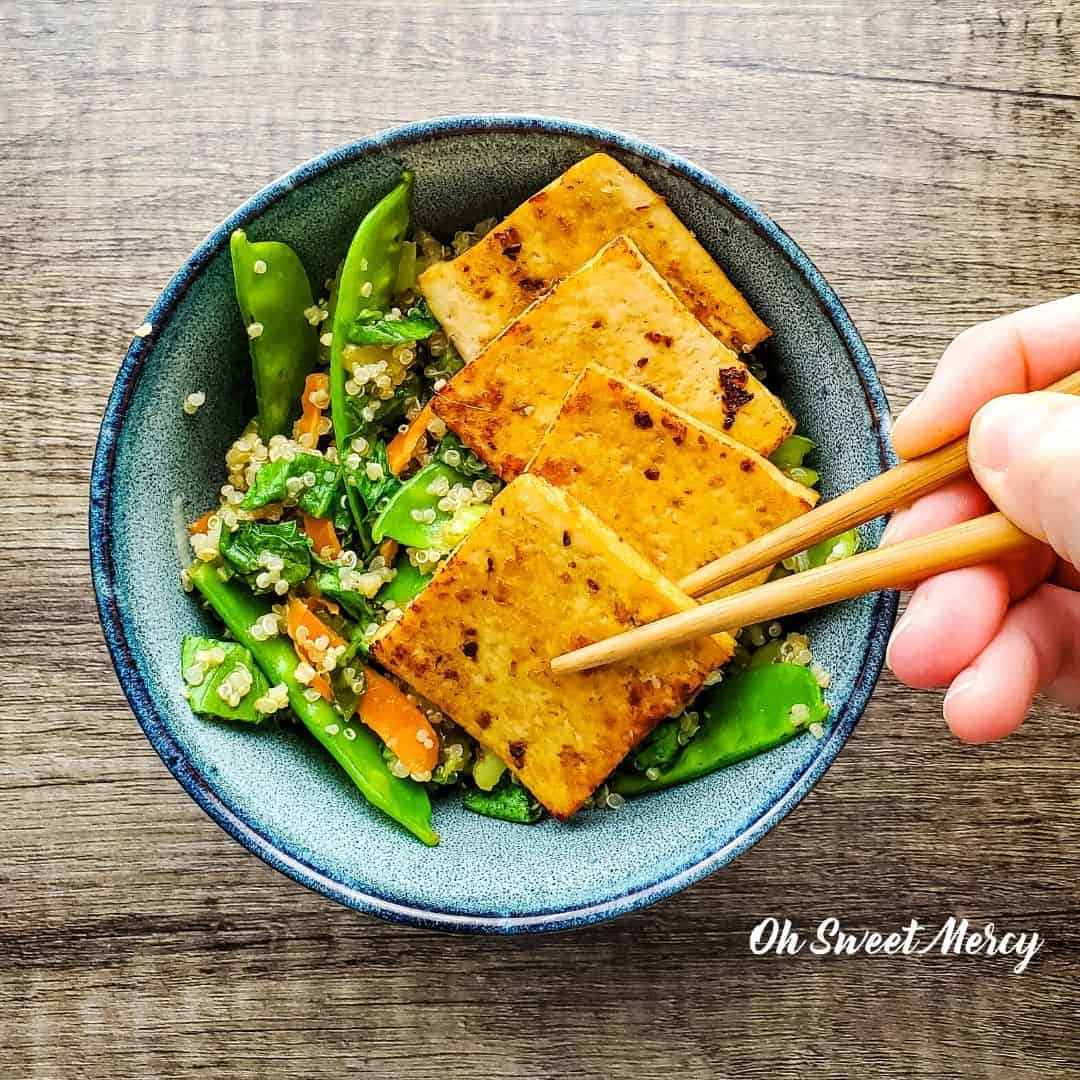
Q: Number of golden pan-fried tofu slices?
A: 4